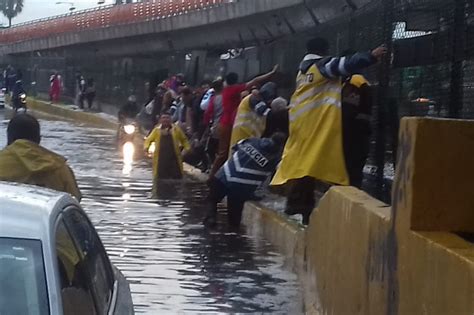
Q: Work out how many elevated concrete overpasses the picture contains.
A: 1